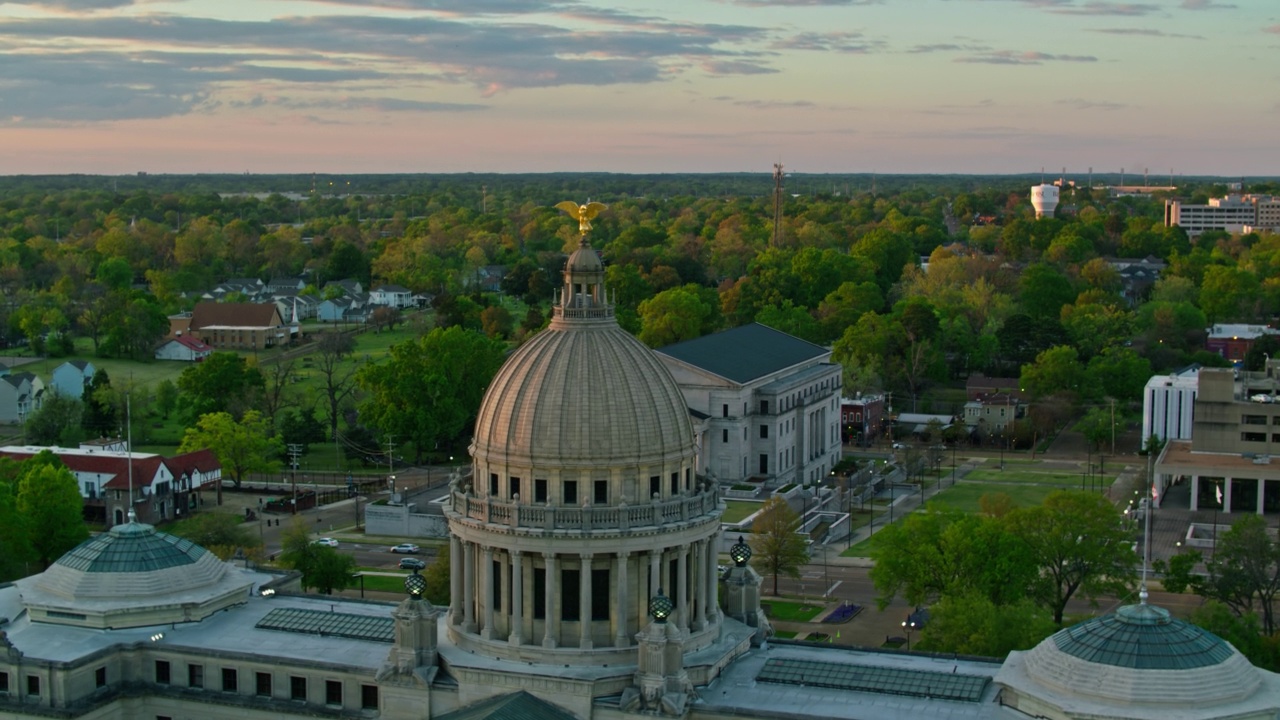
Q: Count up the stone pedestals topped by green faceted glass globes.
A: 3